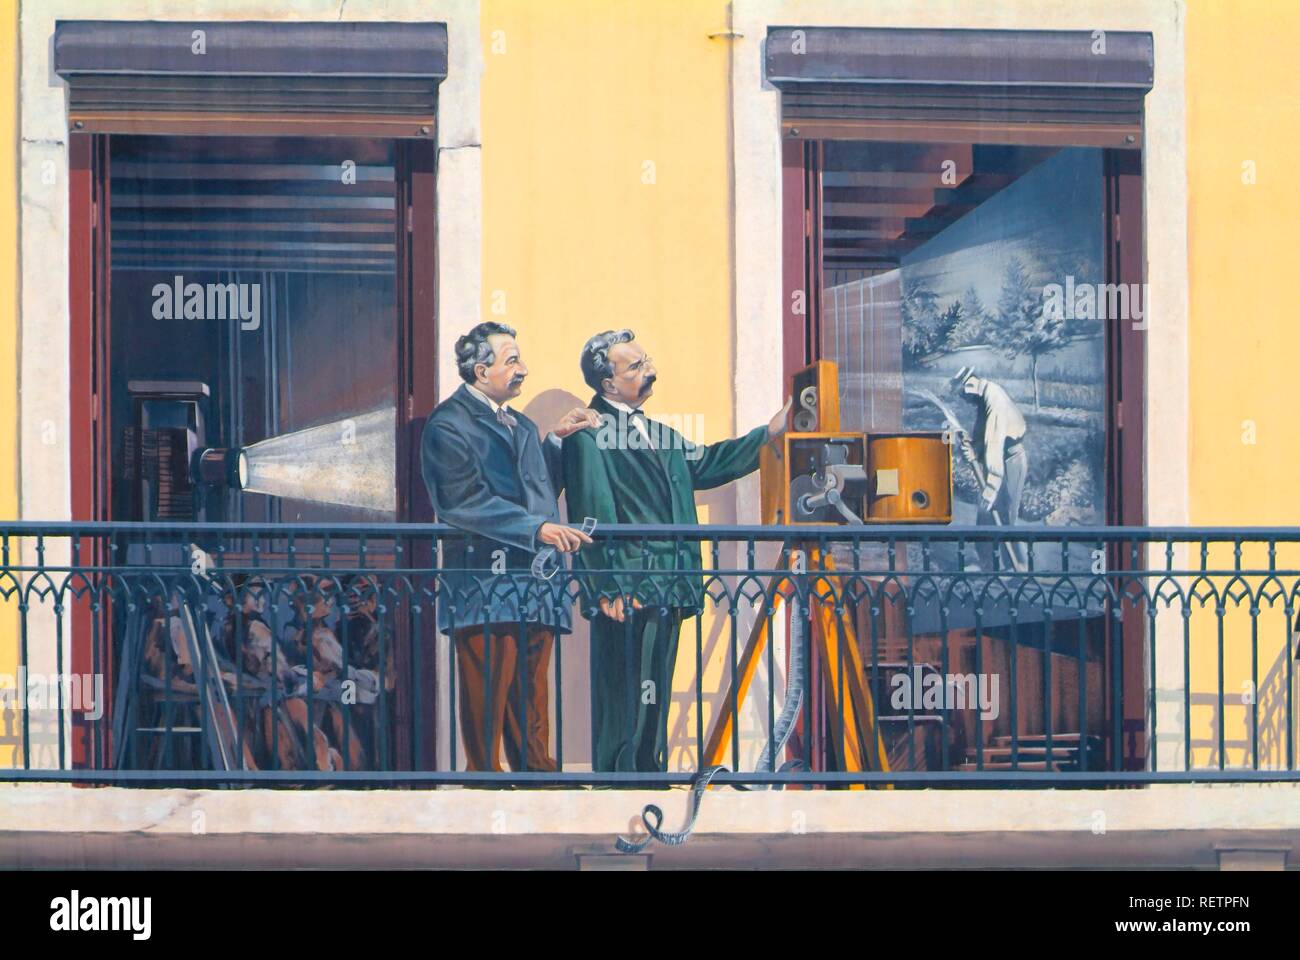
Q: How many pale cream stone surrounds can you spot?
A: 2